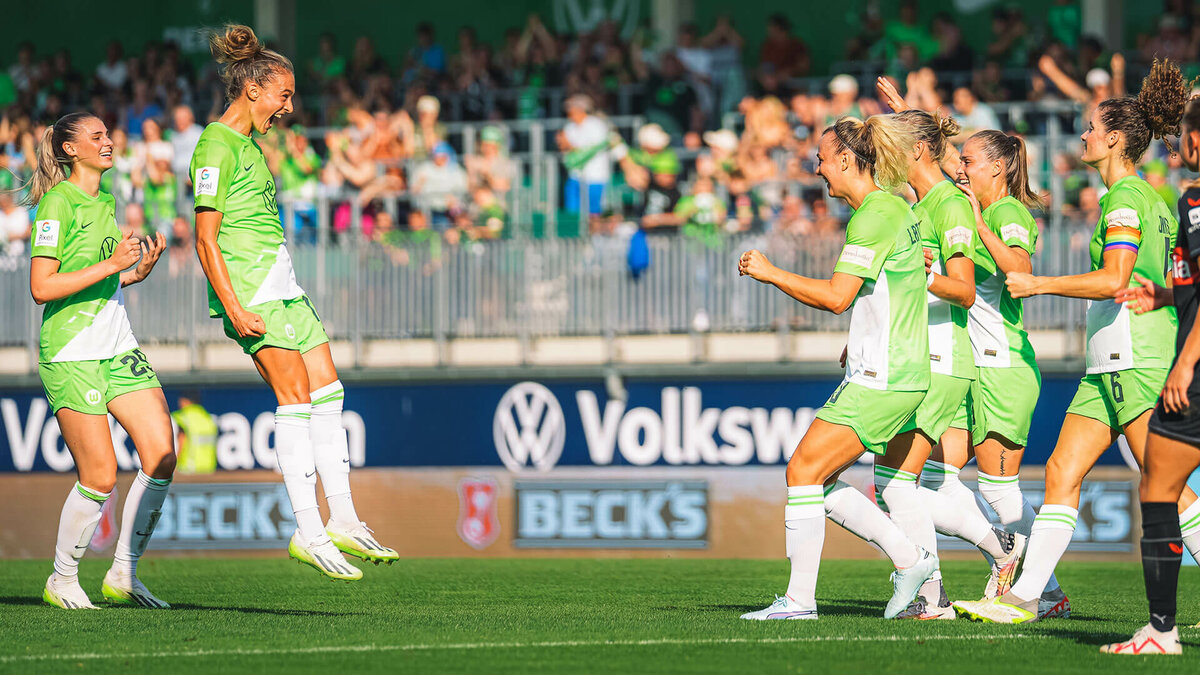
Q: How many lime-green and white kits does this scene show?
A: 6